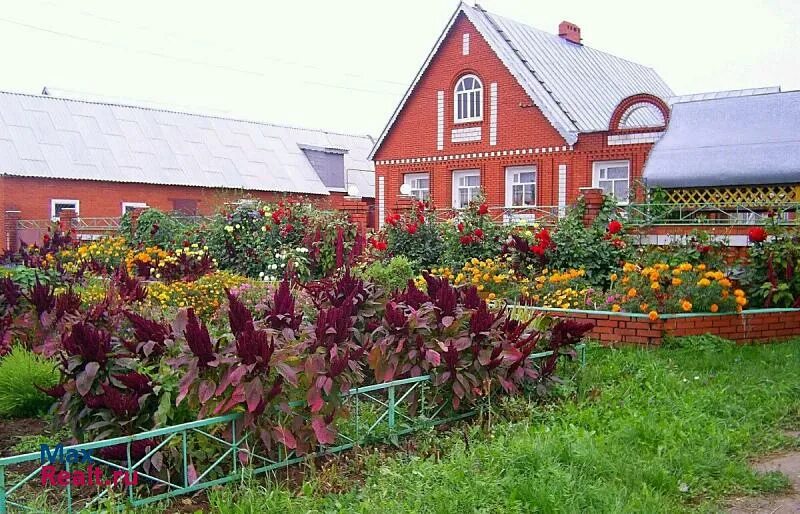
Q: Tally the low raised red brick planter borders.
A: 1